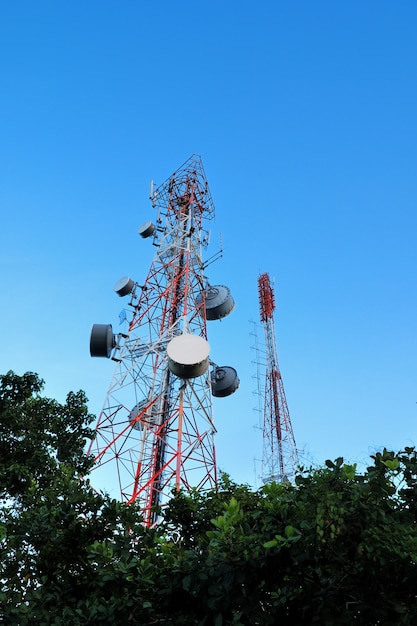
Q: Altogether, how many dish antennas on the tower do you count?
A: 7